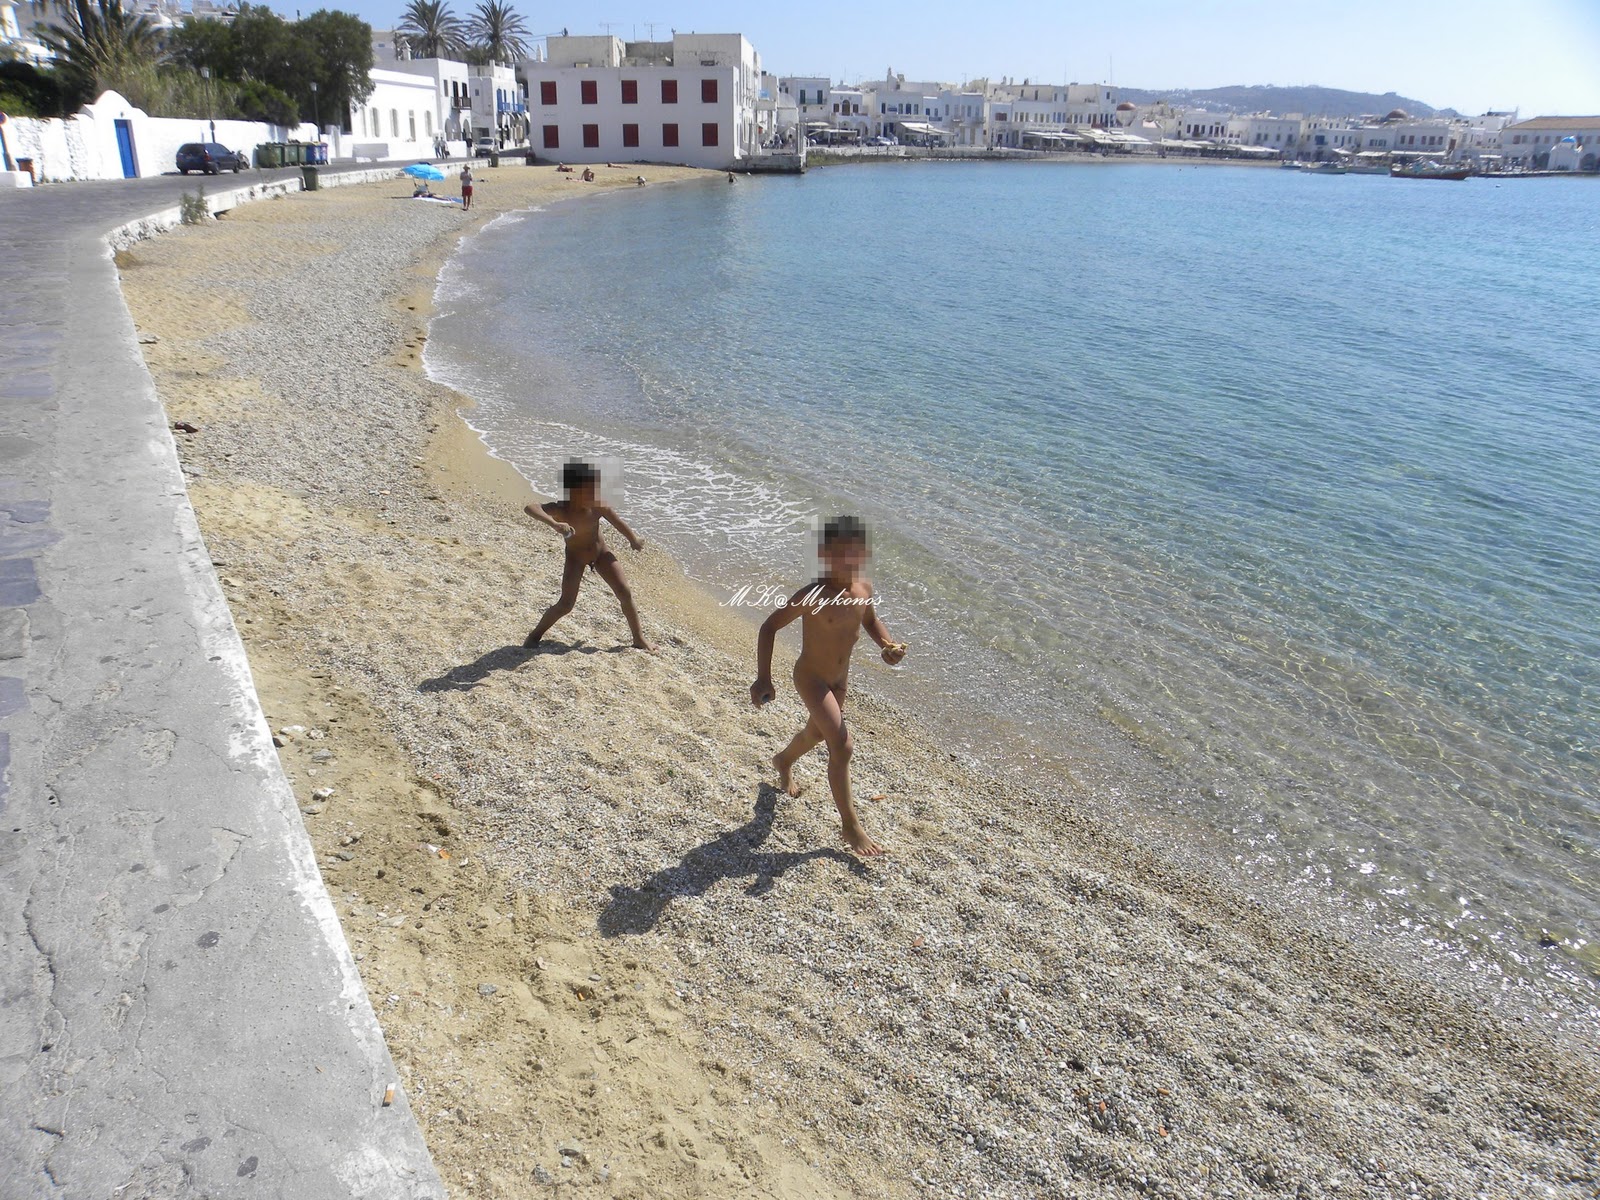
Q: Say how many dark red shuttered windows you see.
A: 10